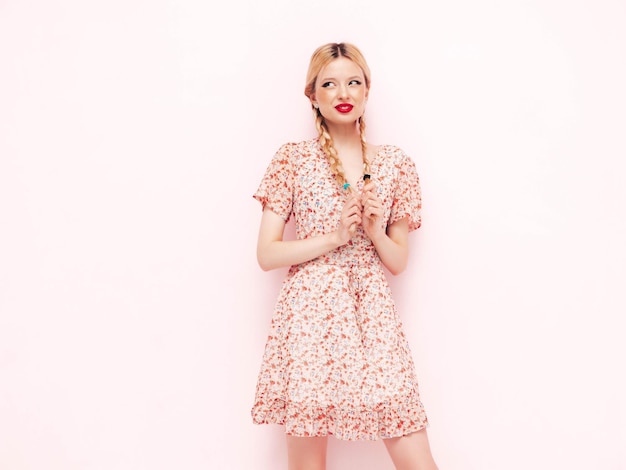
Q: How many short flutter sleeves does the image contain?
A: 2